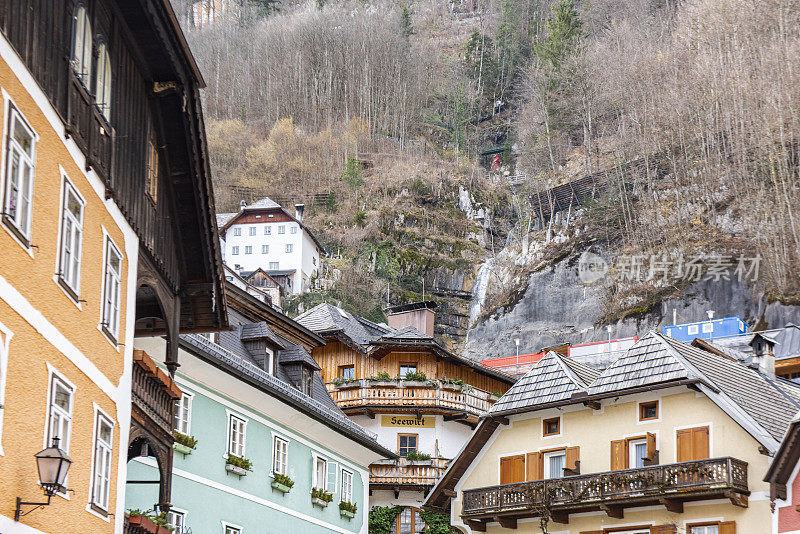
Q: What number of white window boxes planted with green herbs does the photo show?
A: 2